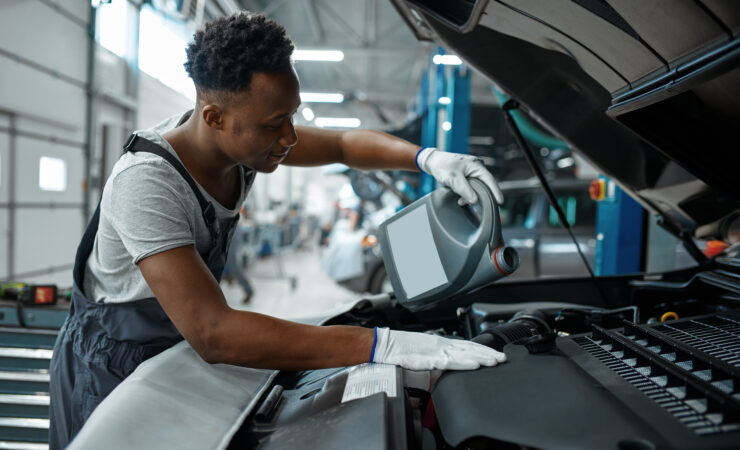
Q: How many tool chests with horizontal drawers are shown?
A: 1